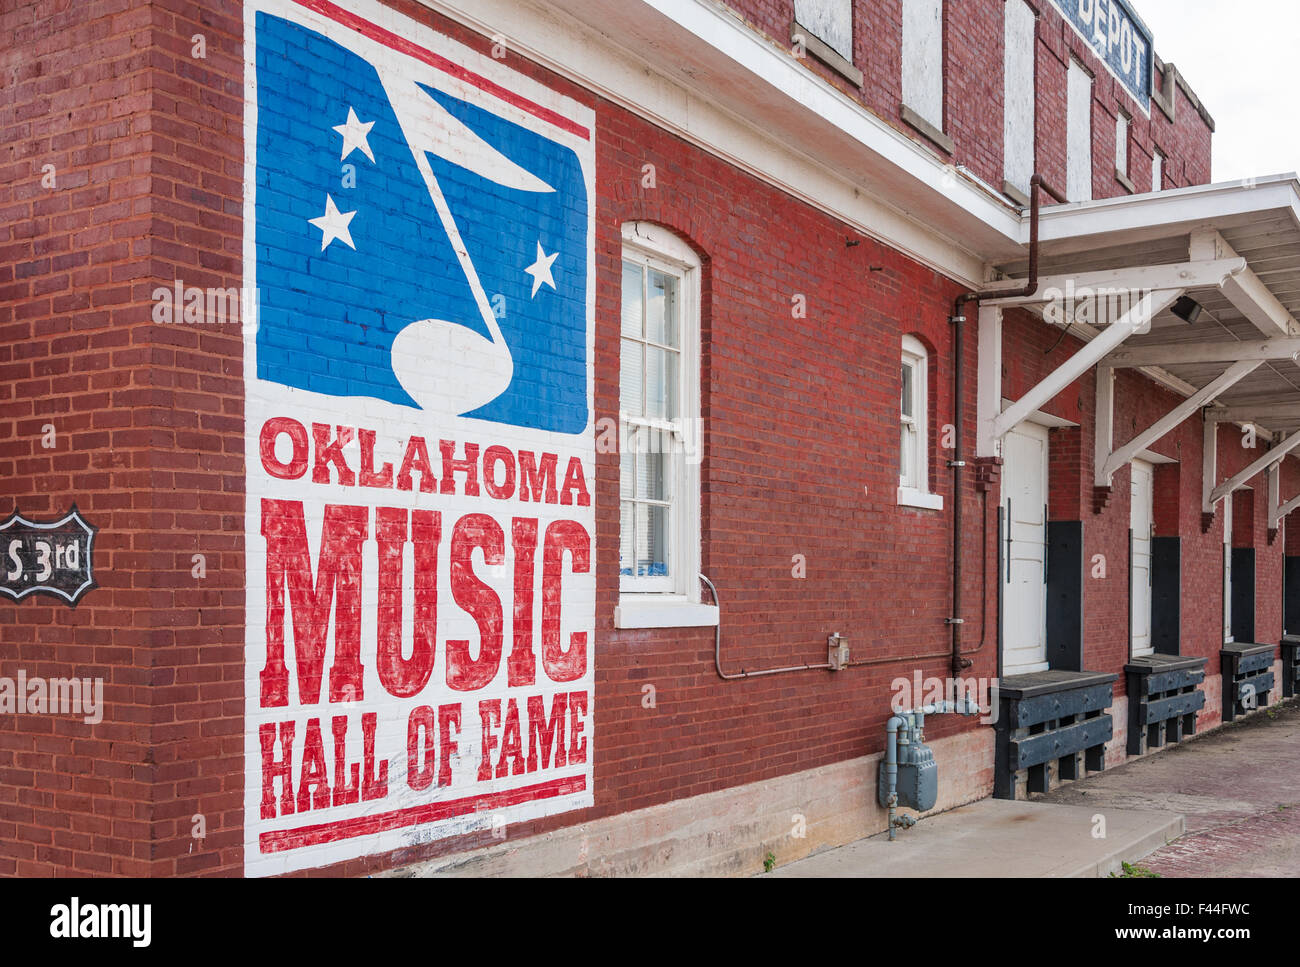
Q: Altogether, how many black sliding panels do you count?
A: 4